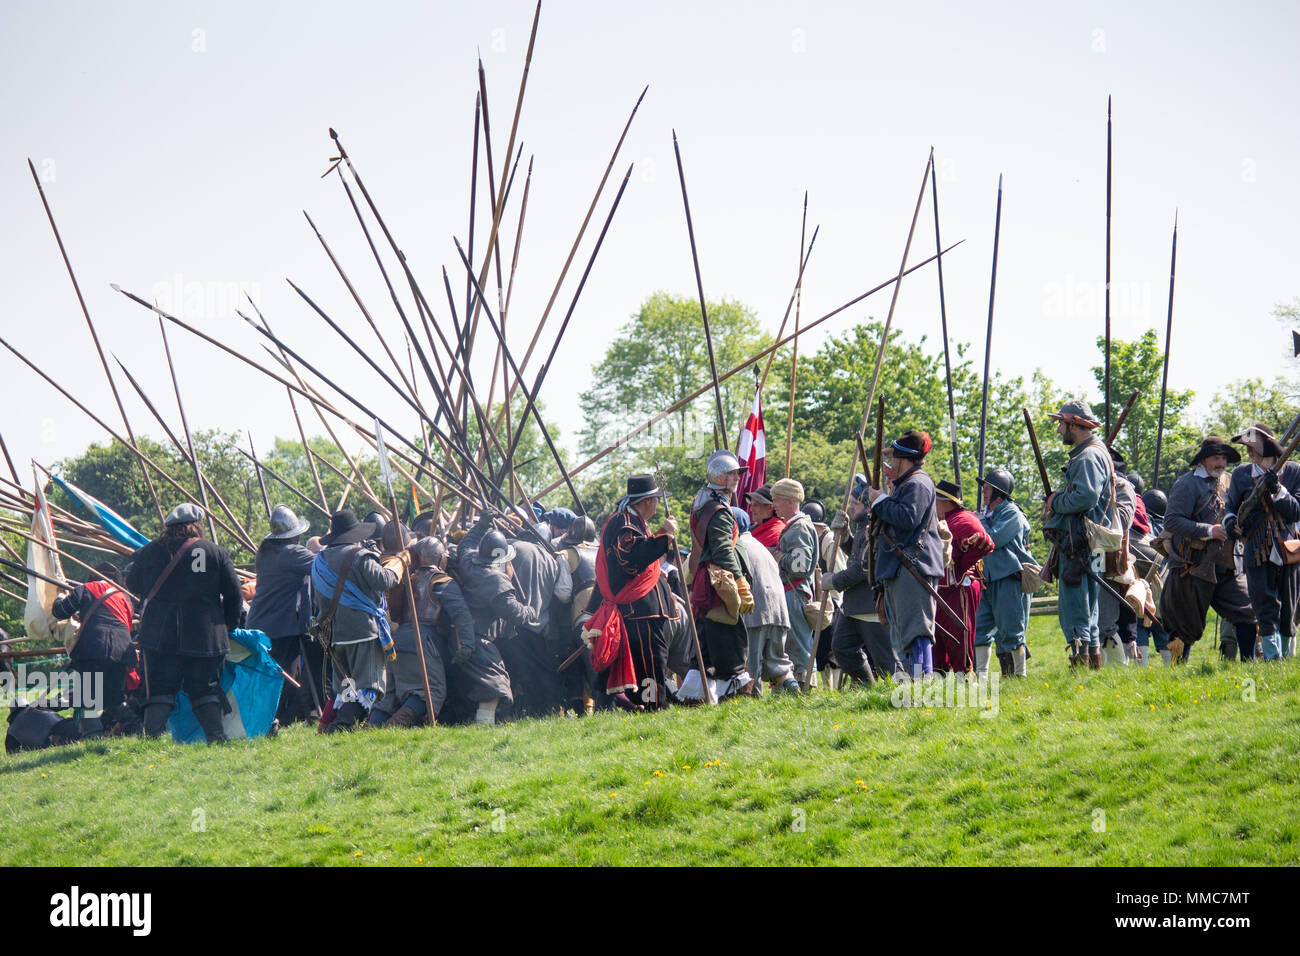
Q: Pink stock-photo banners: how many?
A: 0